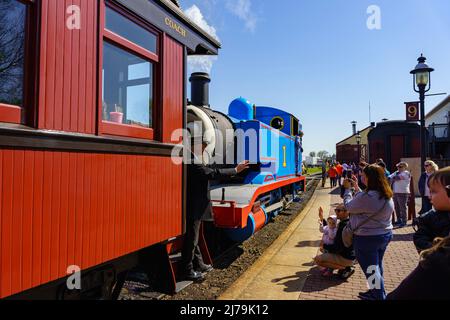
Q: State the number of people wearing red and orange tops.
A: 2